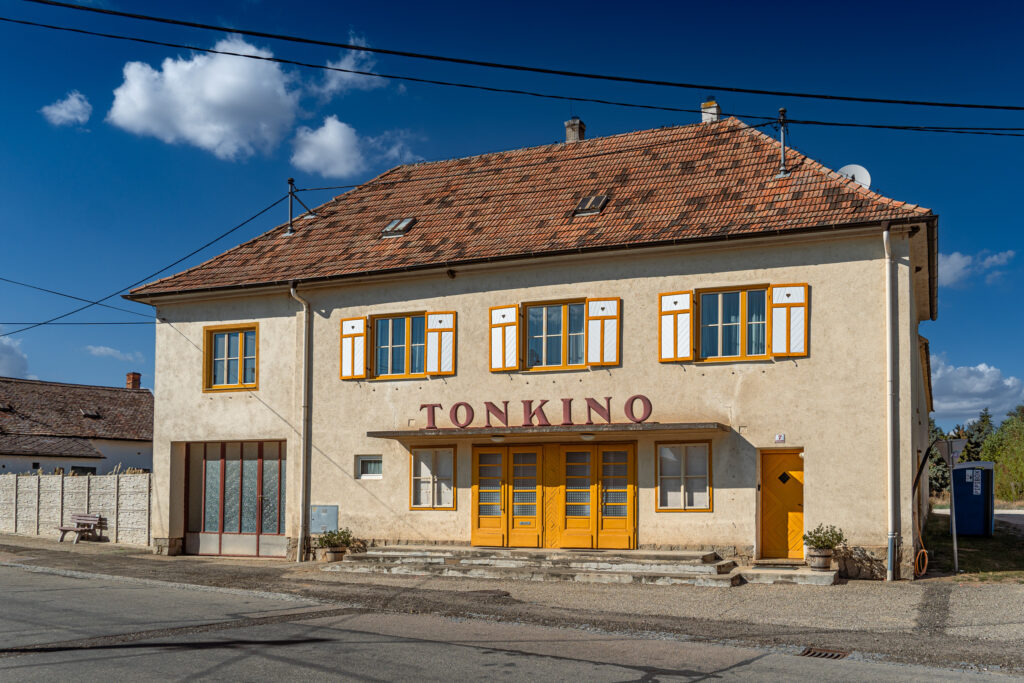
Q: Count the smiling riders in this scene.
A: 0